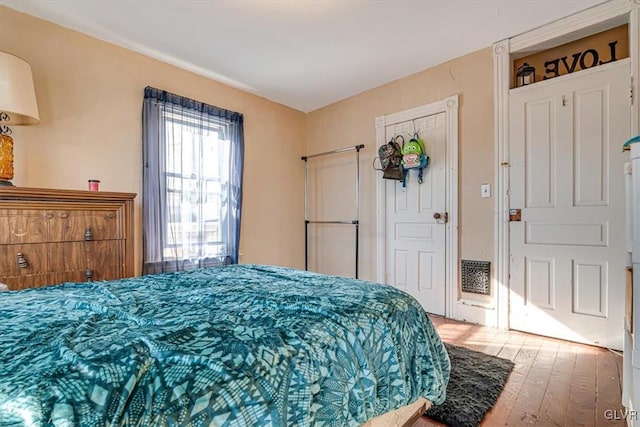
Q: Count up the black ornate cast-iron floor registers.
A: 1